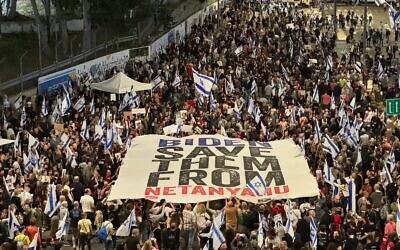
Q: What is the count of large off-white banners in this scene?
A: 1